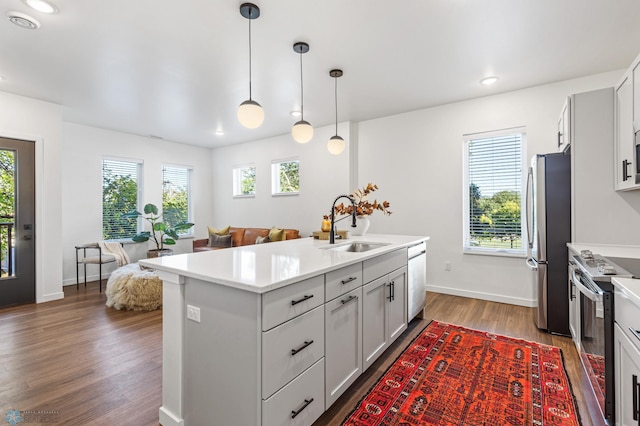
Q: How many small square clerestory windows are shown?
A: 2